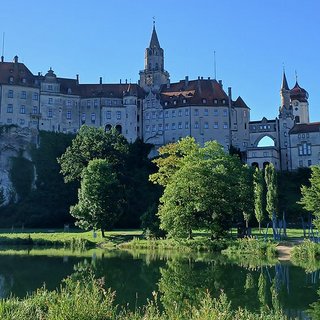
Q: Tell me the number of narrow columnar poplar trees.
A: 2